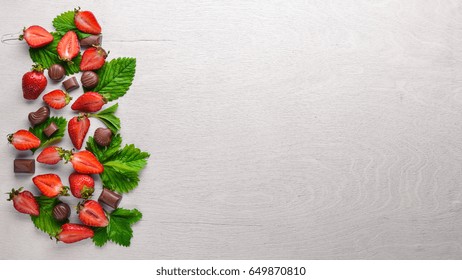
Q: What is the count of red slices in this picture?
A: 14